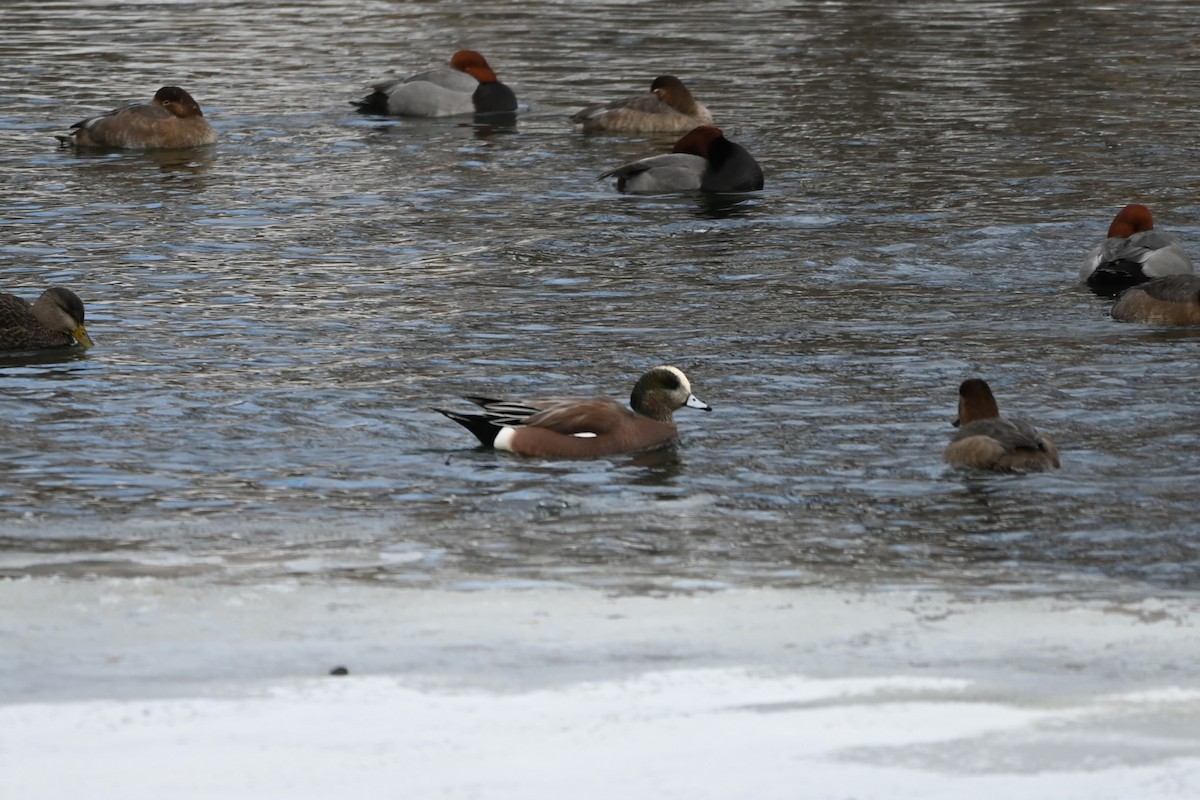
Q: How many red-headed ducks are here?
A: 3